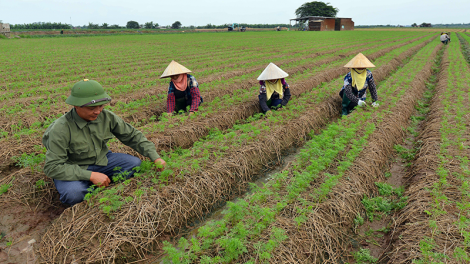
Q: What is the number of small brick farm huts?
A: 1